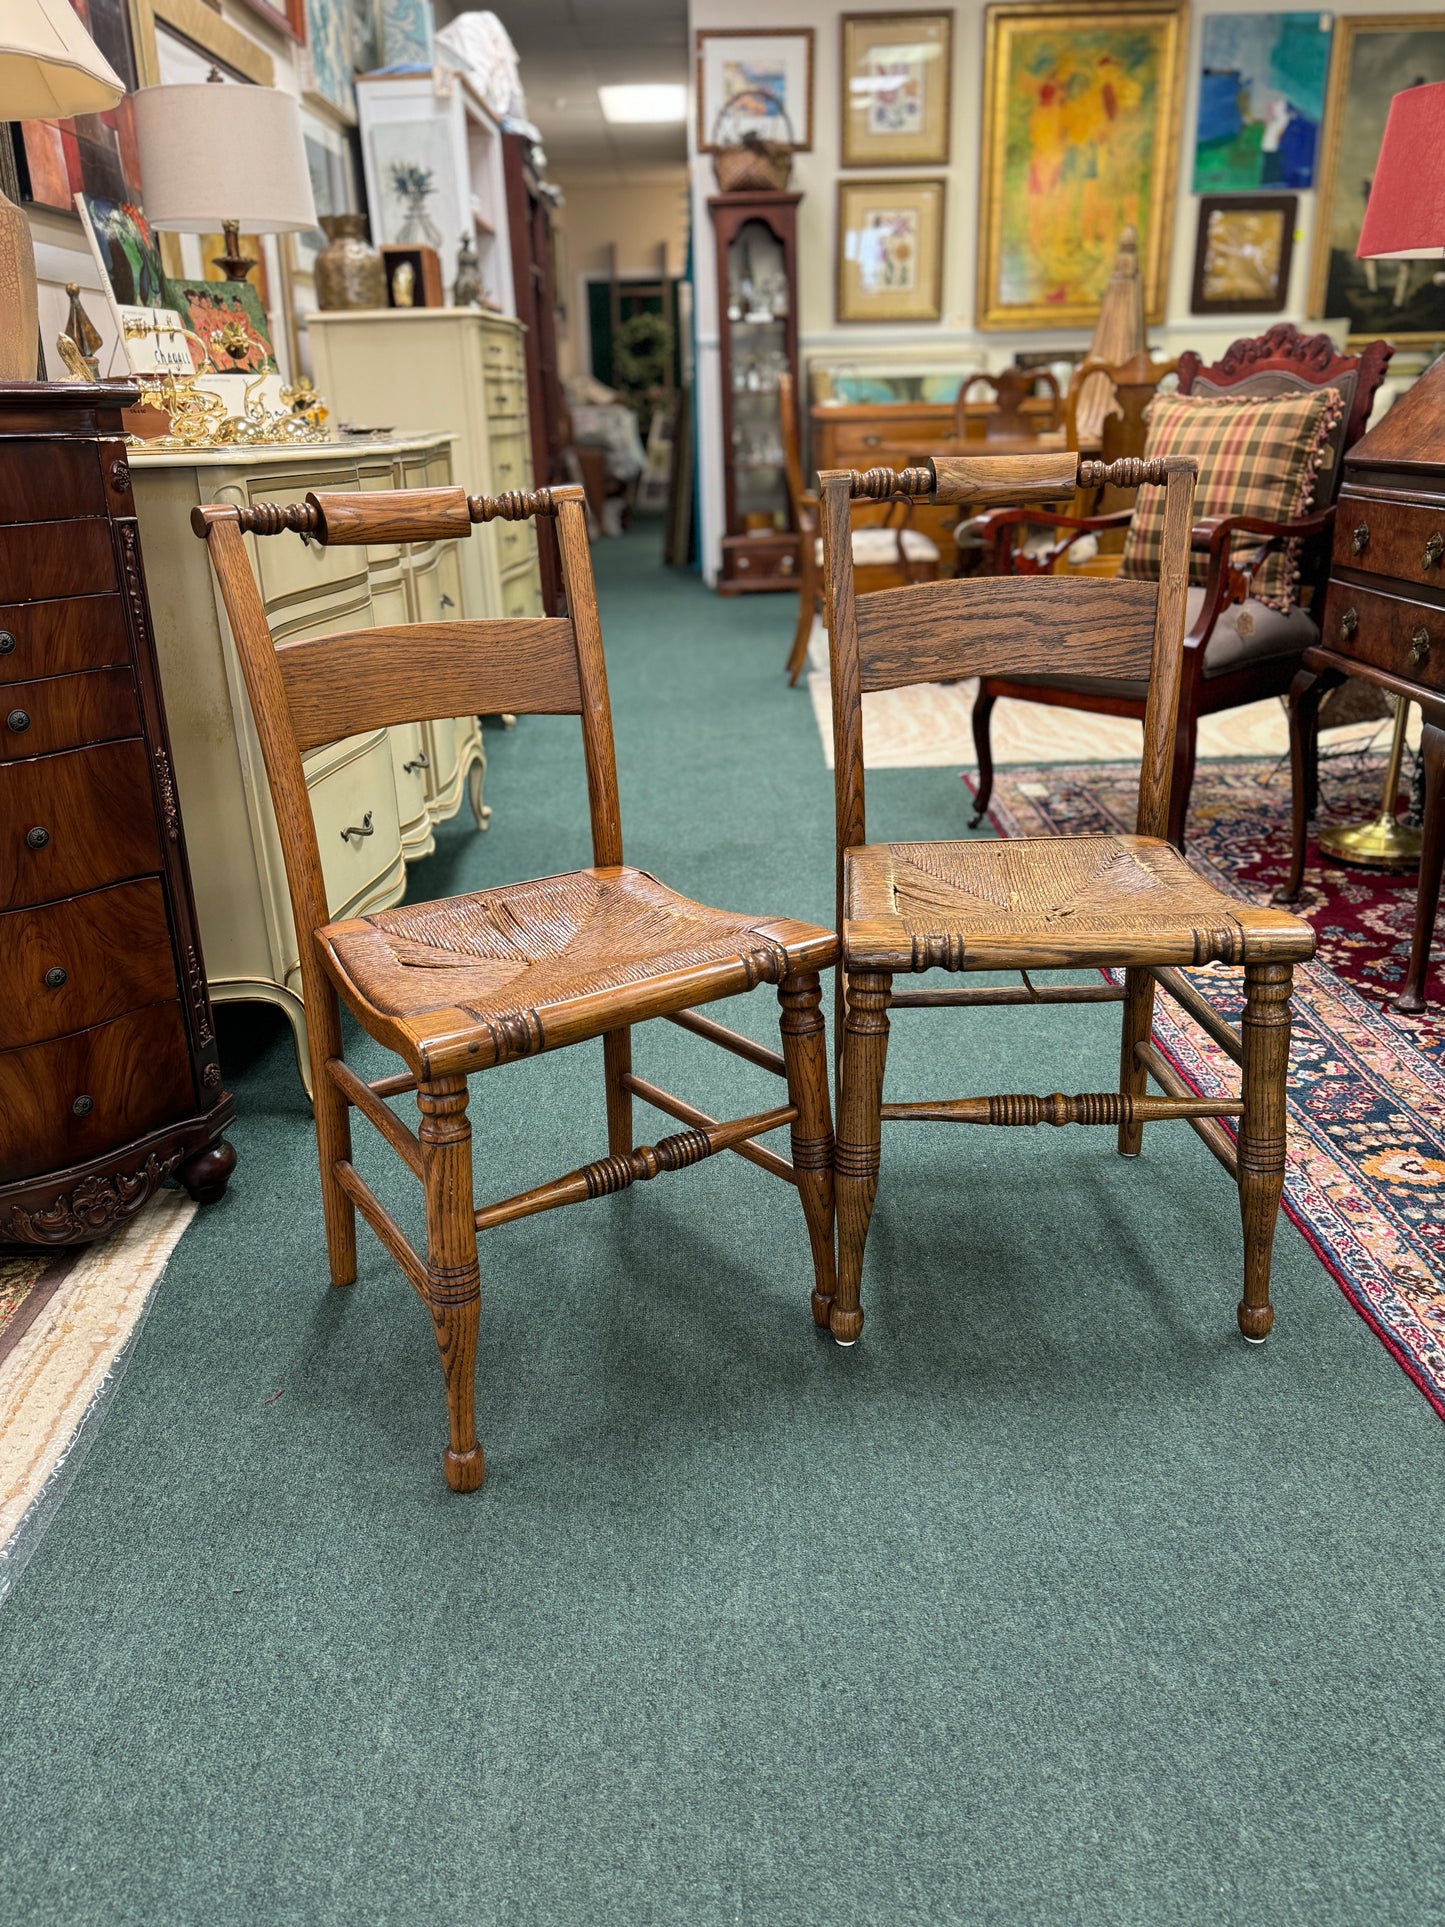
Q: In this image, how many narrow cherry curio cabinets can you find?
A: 1